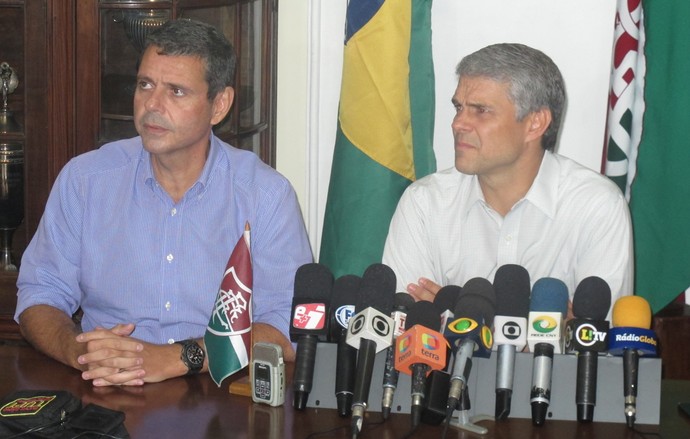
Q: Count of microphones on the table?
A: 11